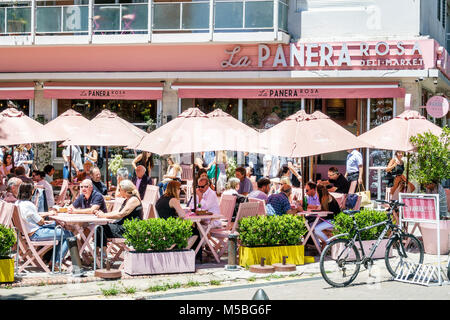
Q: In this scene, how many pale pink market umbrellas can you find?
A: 8